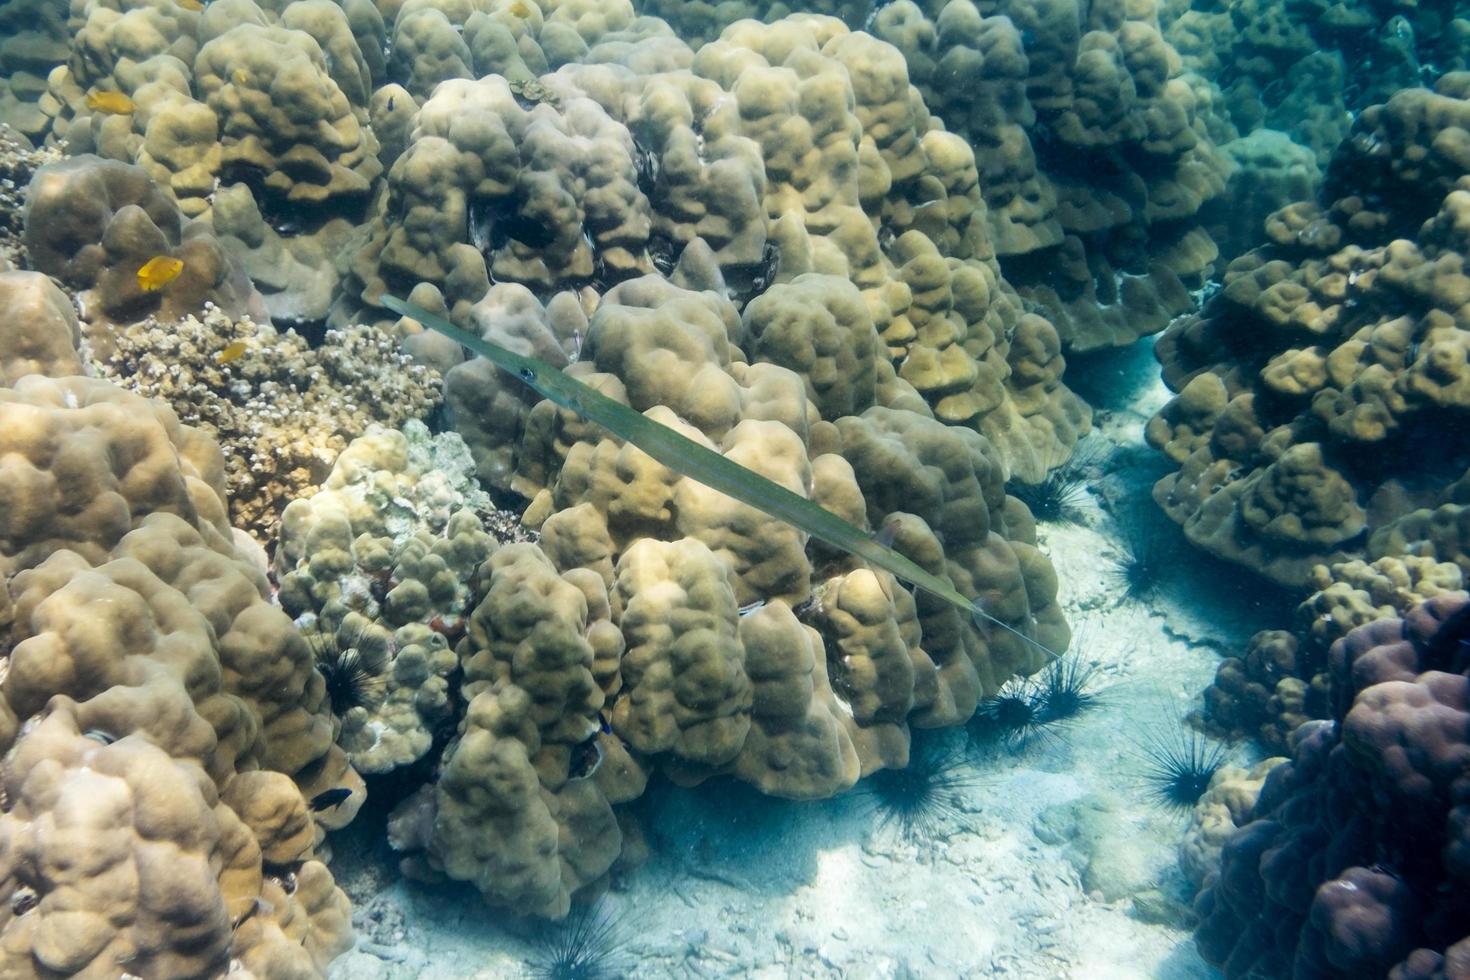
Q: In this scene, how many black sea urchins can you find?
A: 8